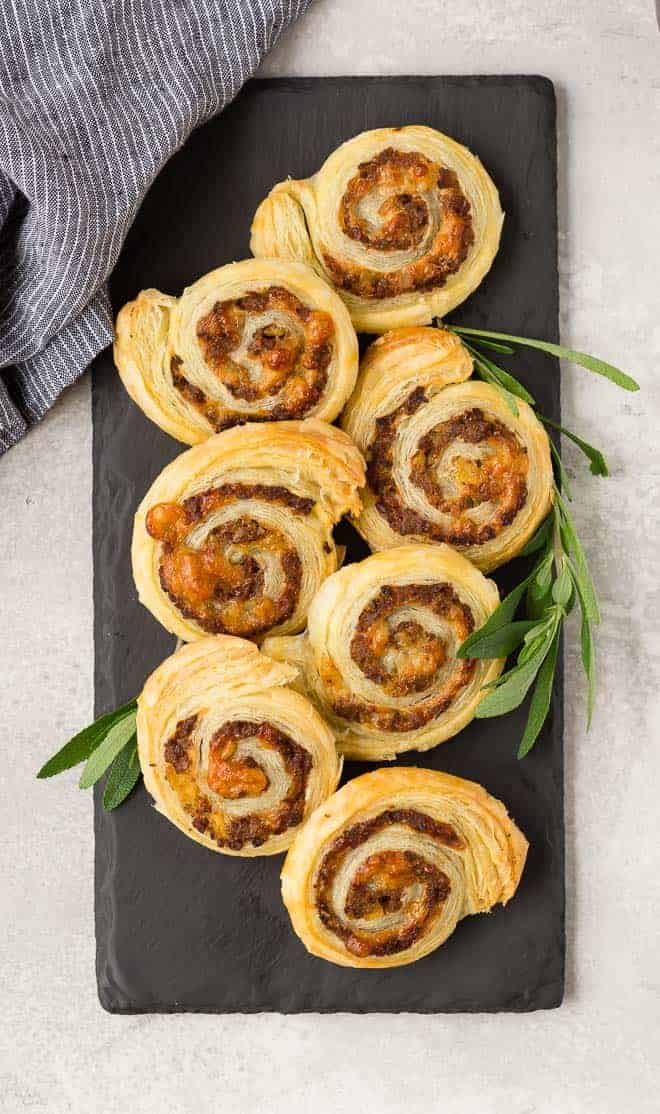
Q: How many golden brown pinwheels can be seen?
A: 7